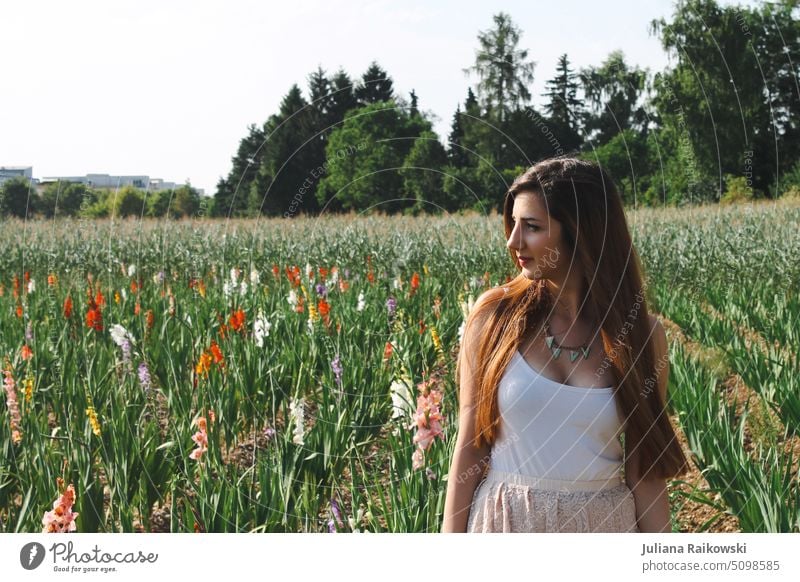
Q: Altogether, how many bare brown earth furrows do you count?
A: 3